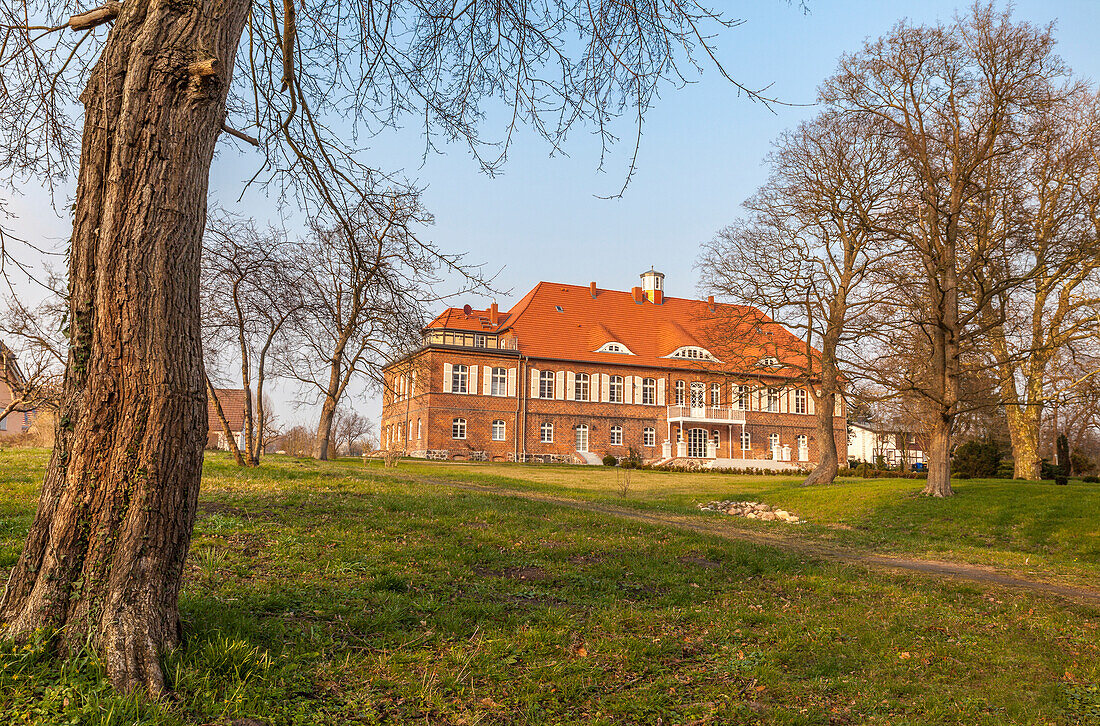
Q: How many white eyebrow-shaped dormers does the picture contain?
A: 3